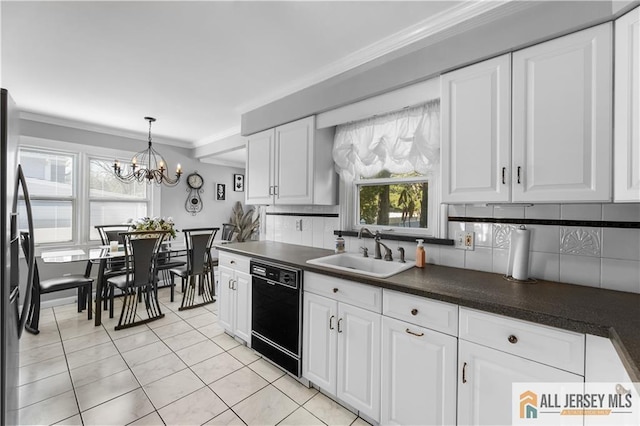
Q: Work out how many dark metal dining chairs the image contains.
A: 6